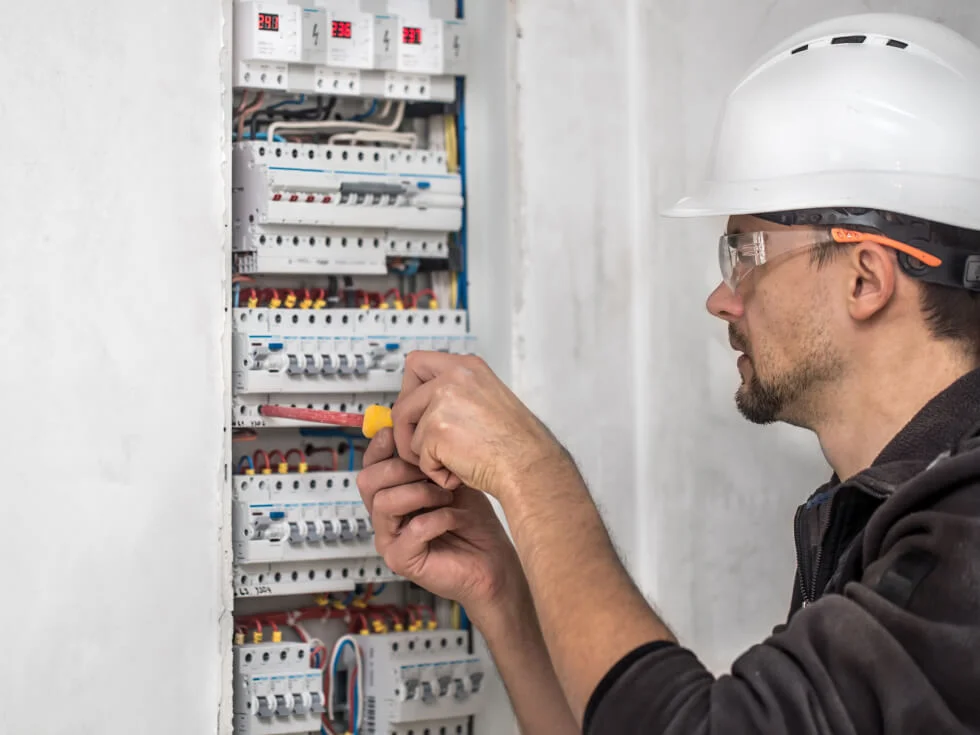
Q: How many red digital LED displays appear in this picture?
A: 3